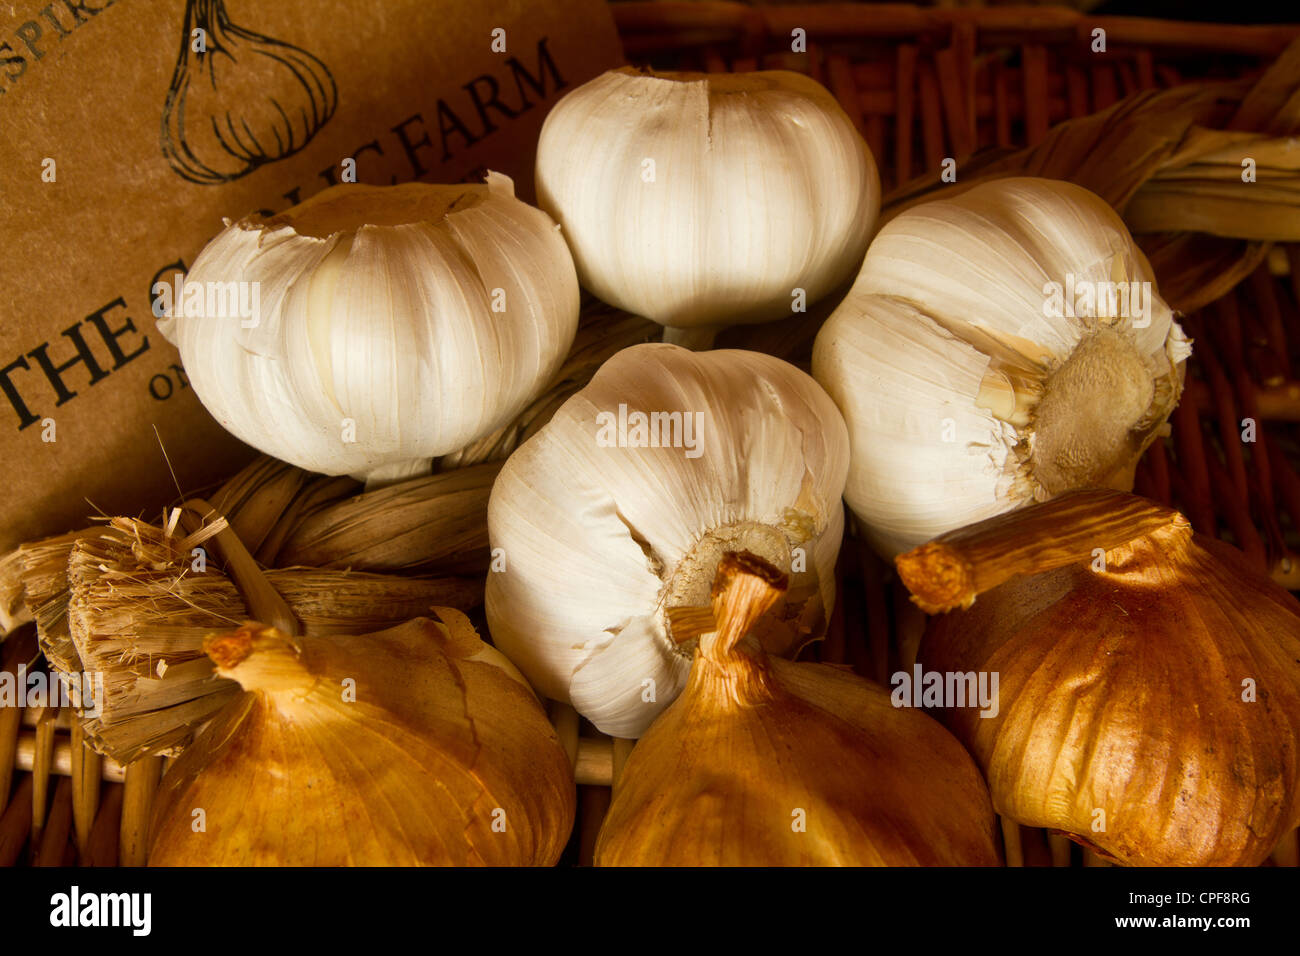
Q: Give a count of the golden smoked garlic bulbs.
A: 3